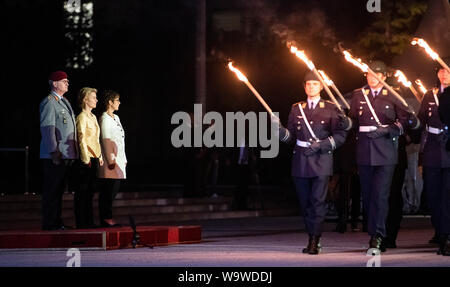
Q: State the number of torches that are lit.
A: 7